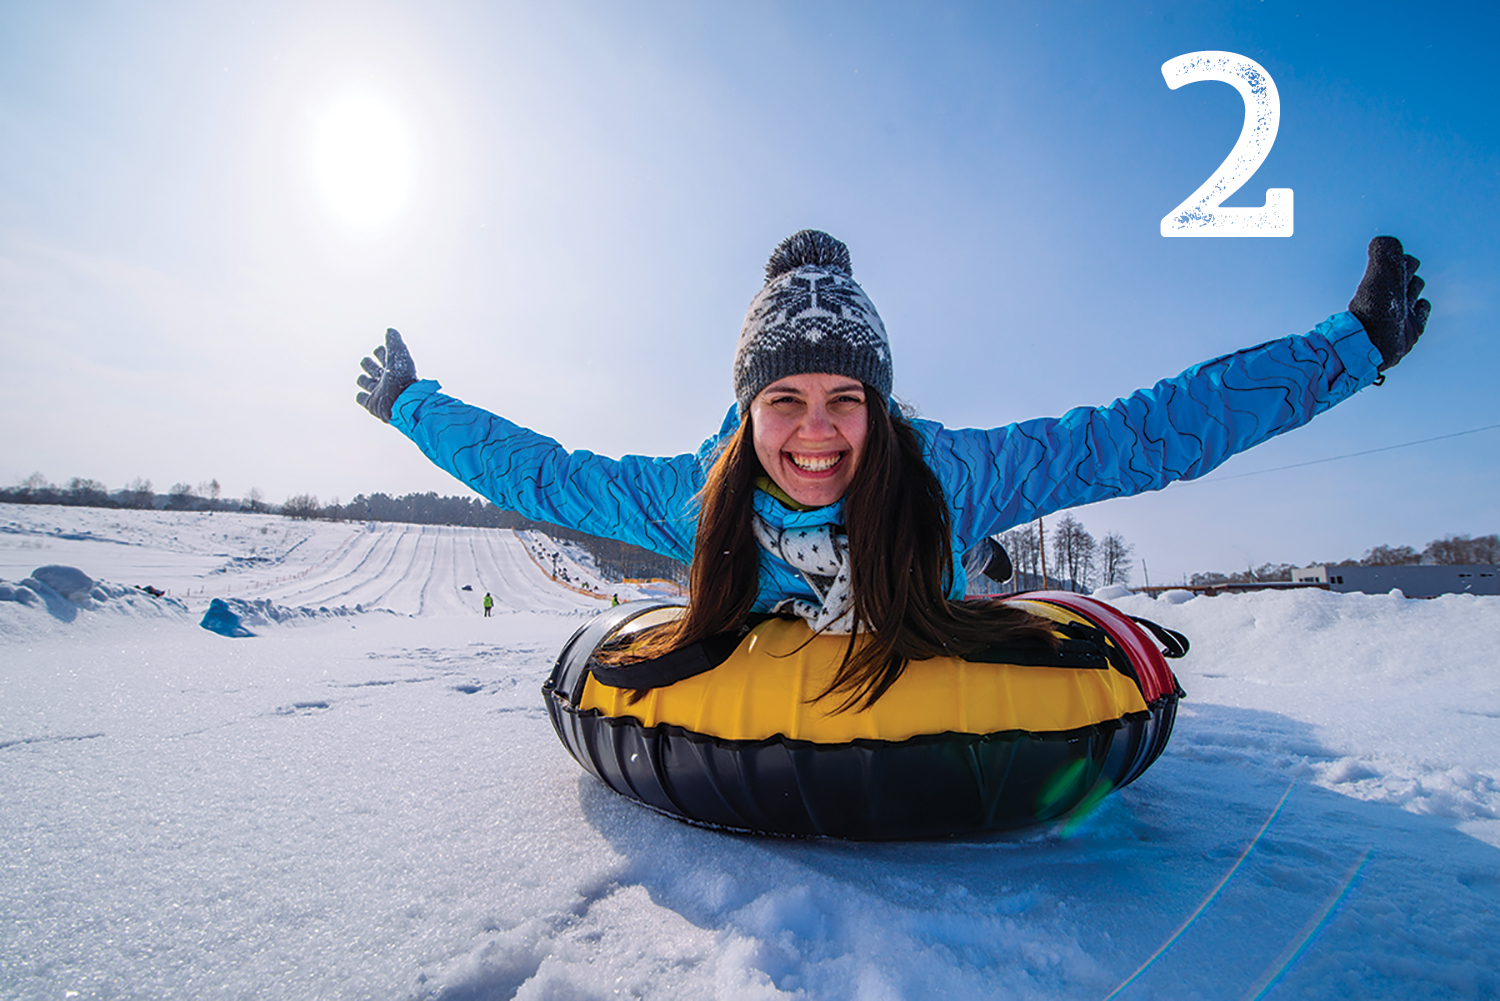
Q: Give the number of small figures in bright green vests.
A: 2